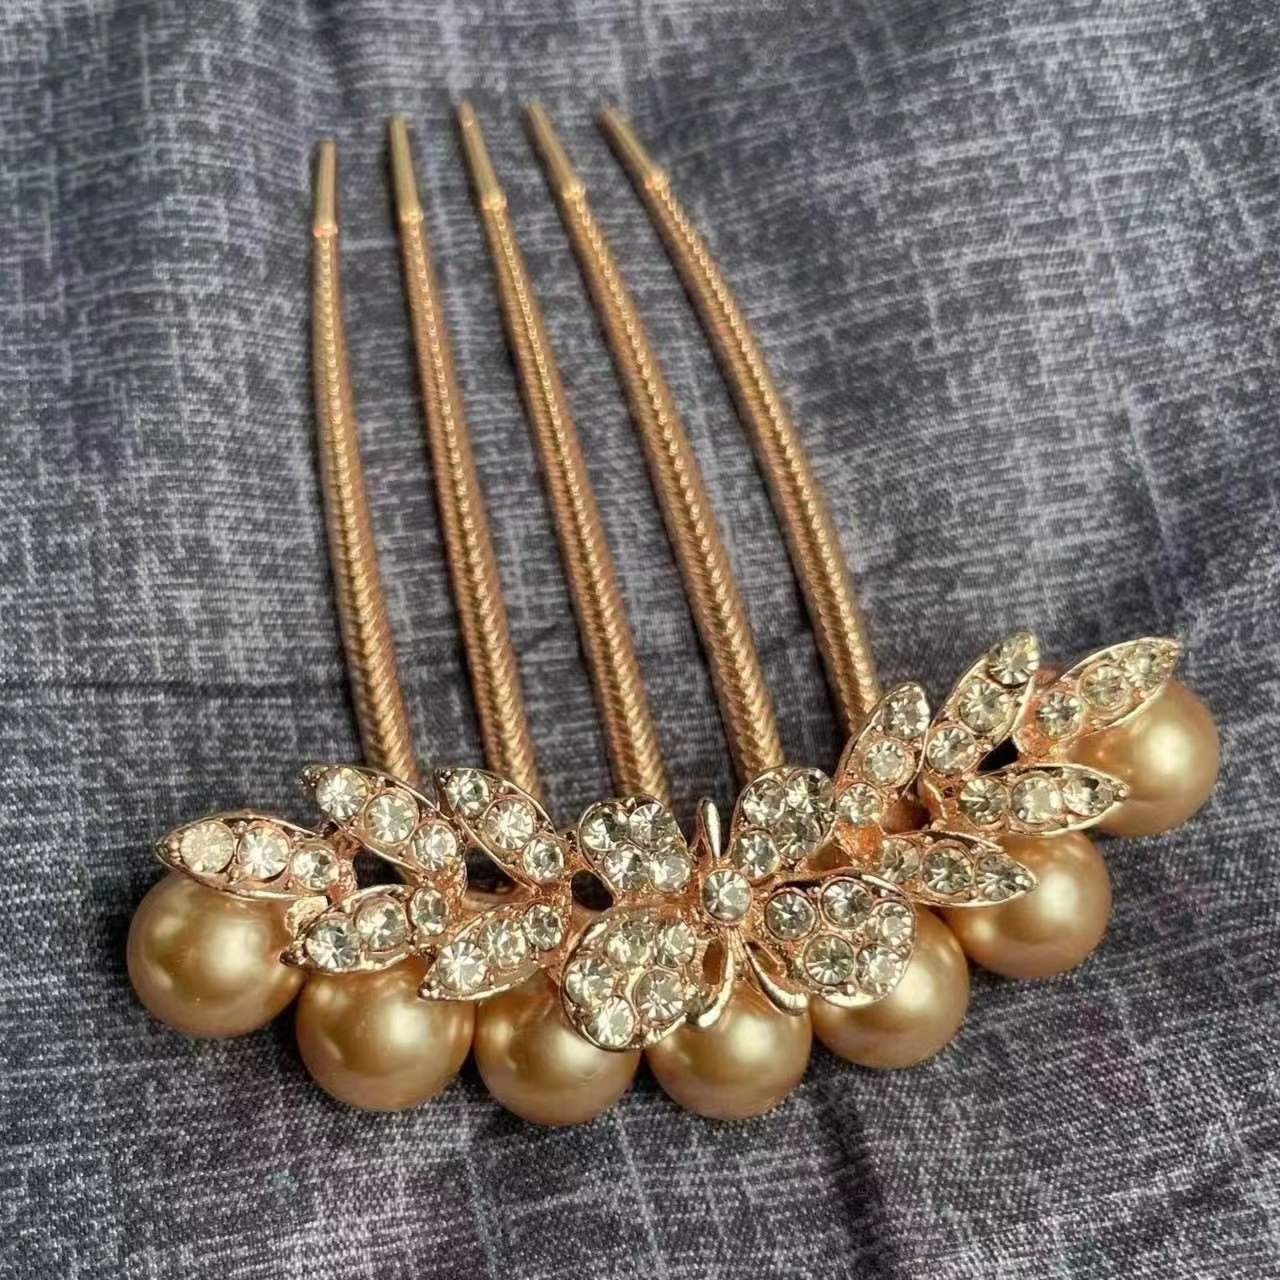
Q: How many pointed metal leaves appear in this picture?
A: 10